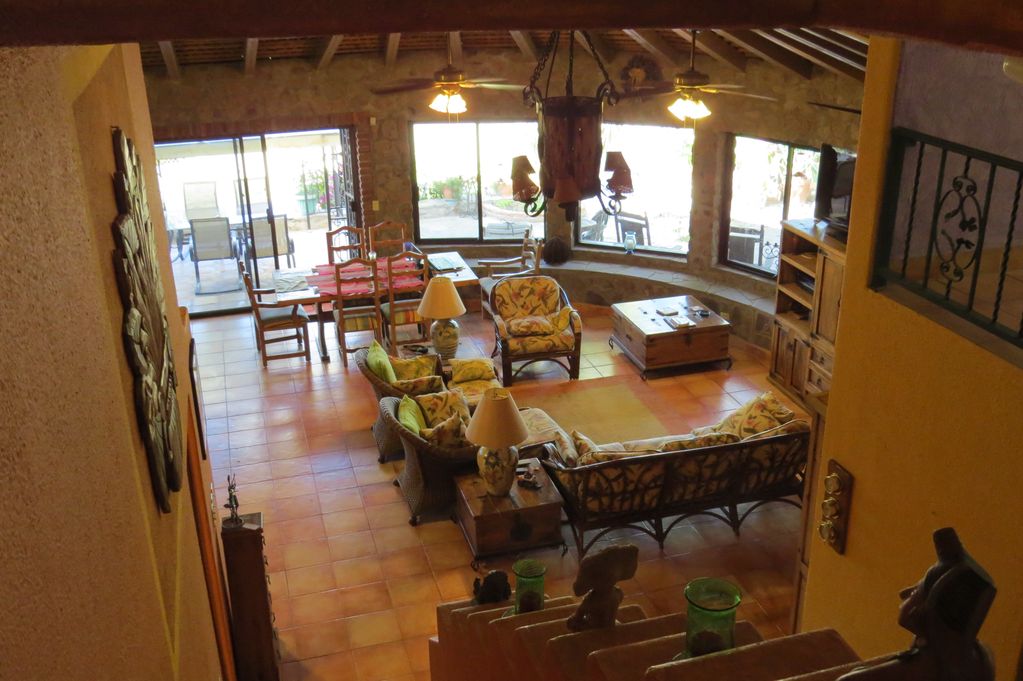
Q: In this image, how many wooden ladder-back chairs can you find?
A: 6